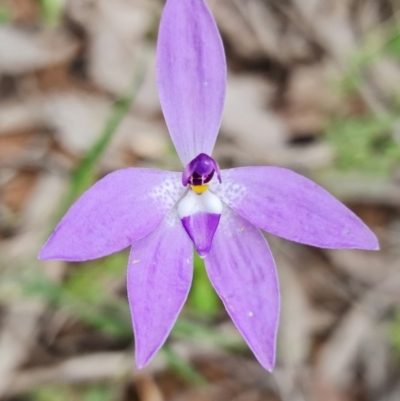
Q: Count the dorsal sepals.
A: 1